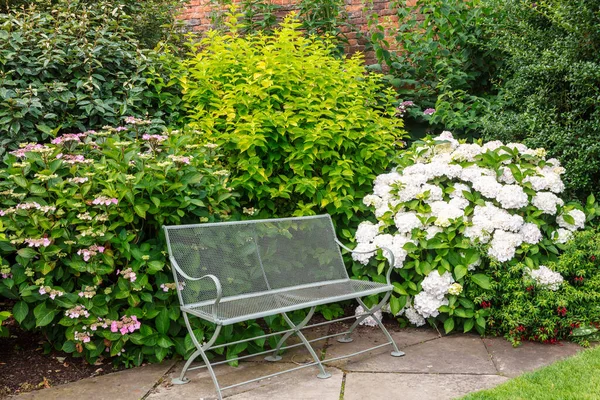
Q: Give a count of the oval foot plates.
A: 5